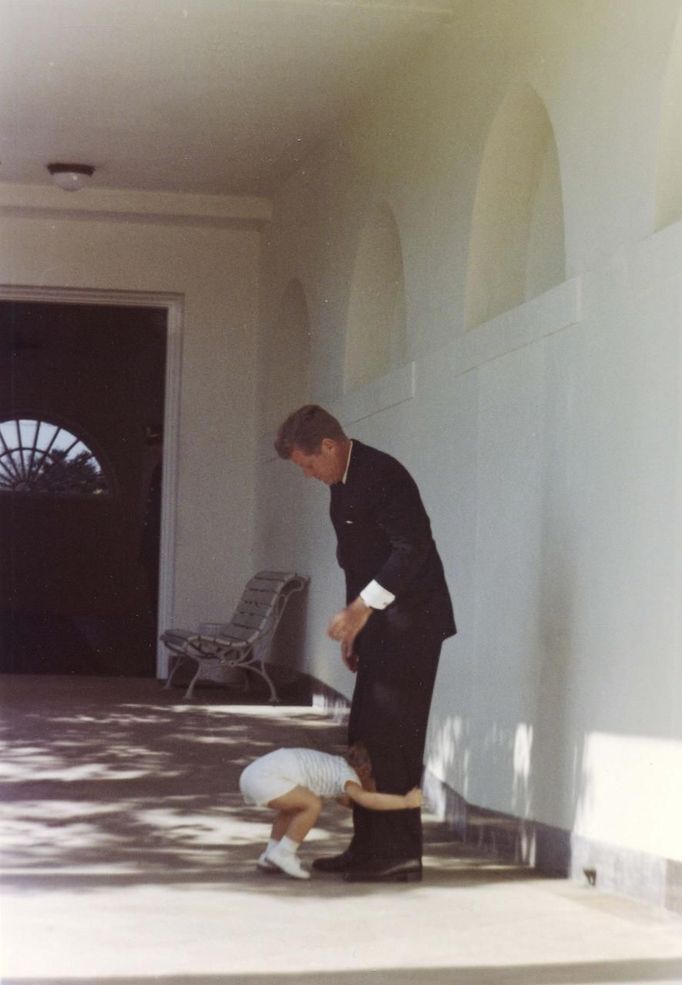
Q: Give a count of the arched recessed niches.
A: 4